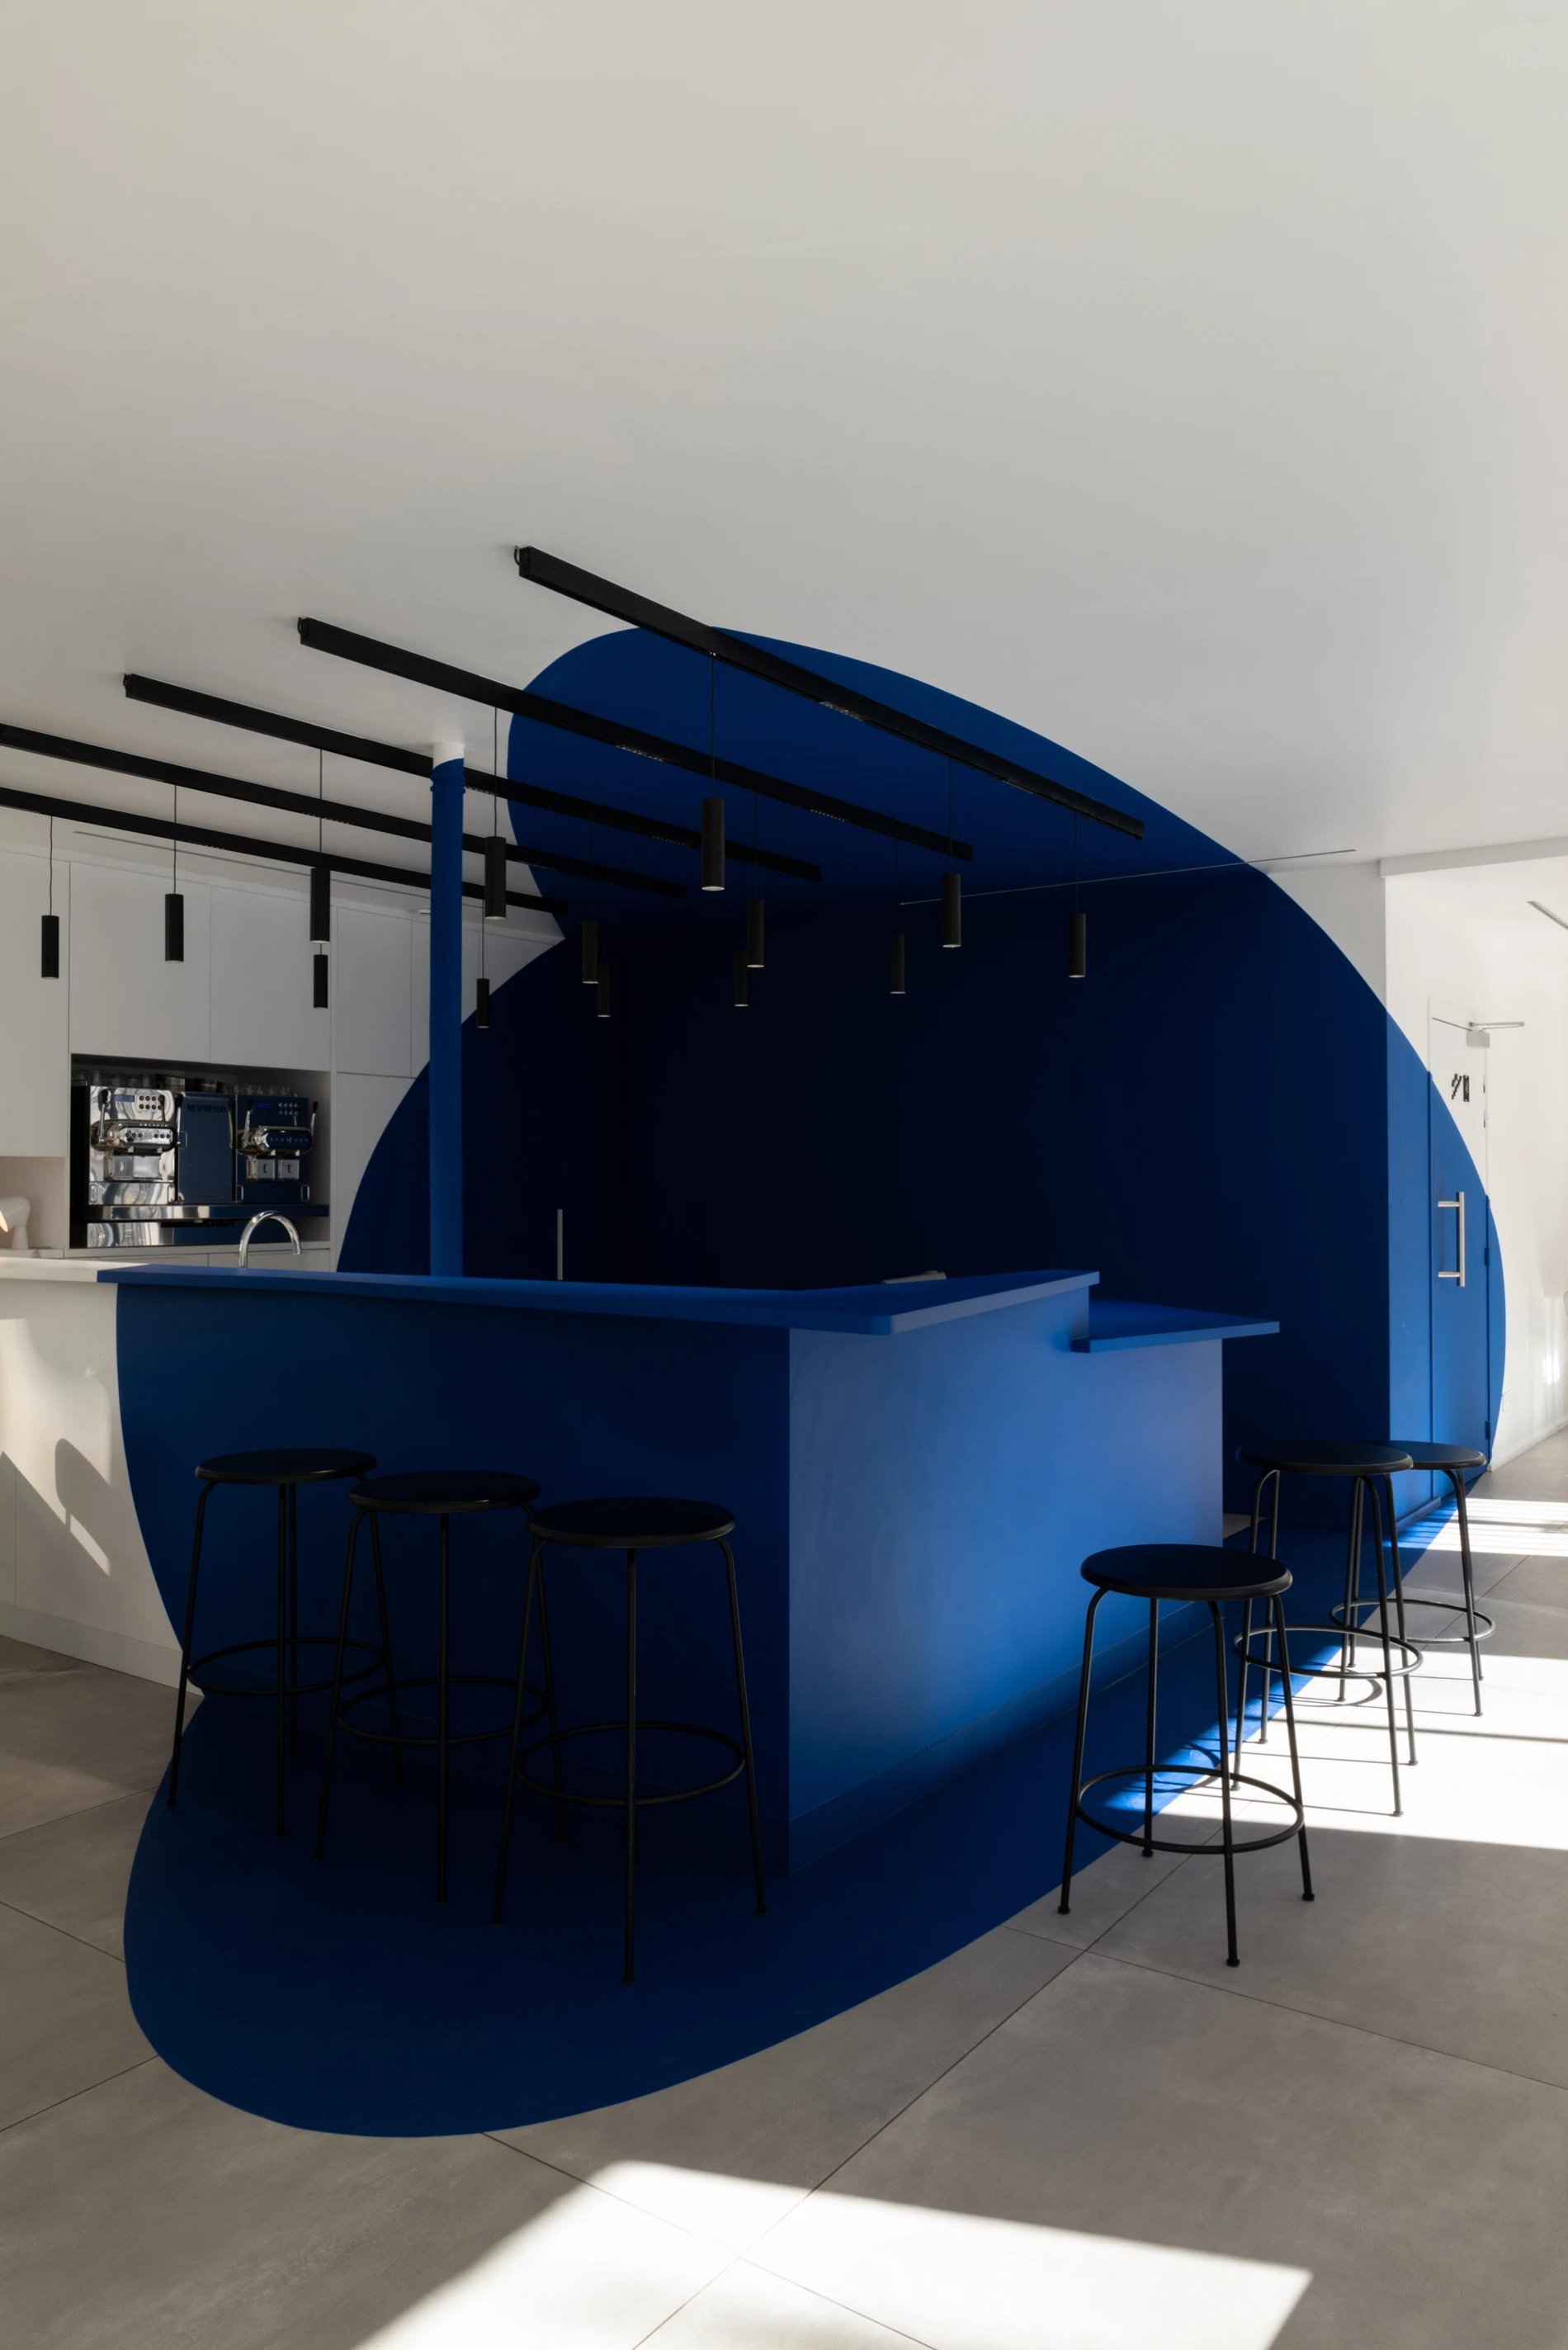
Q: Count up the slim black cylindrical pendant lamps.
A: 14